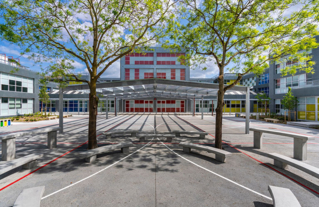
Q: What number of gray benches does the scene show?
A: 11